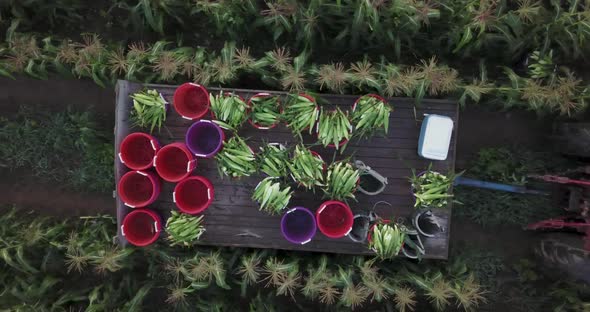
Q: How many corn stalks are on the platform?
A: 14